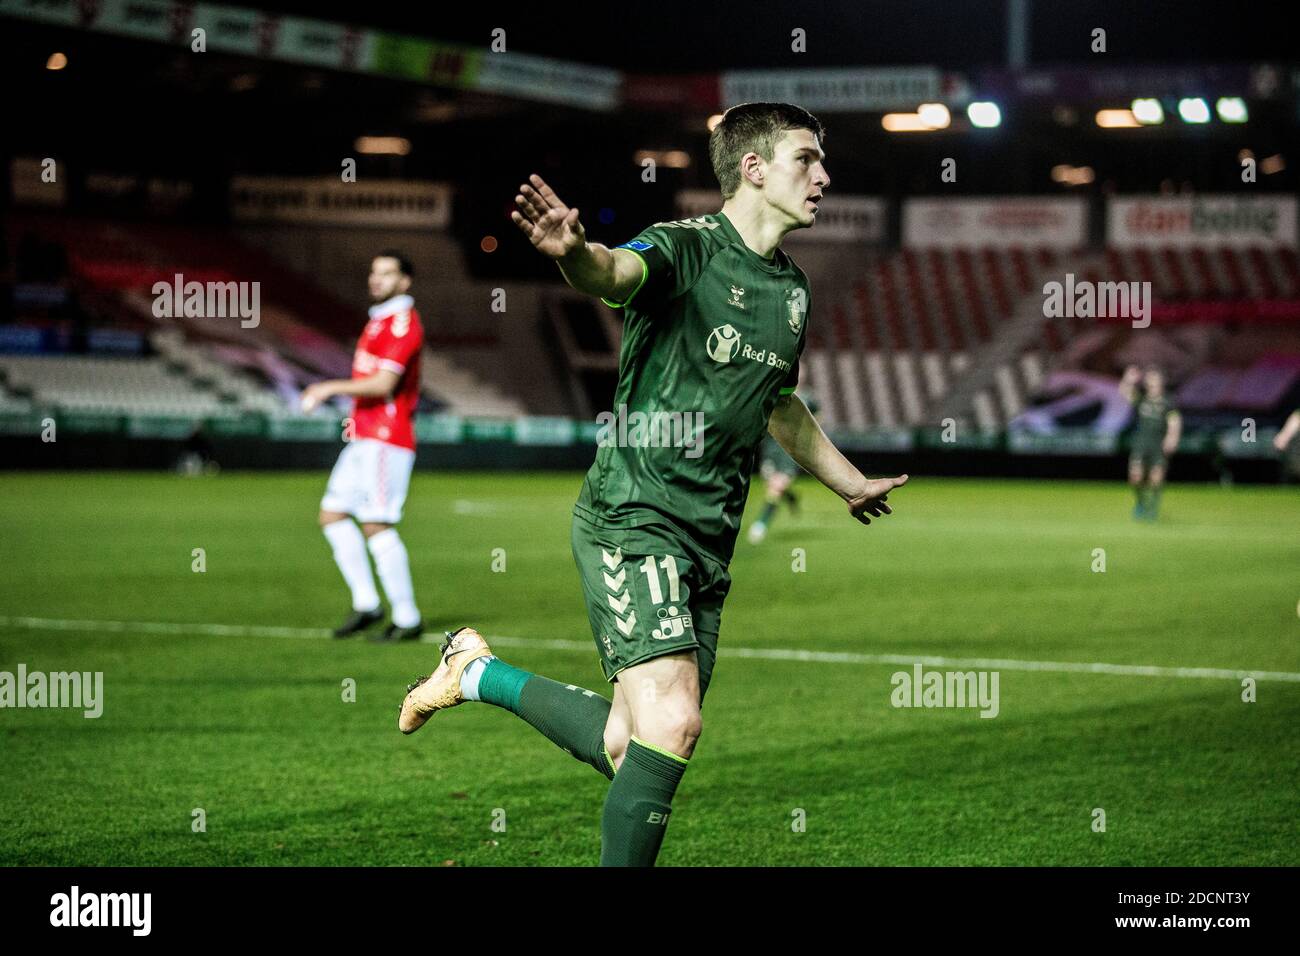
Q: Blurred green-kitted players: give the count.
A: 2